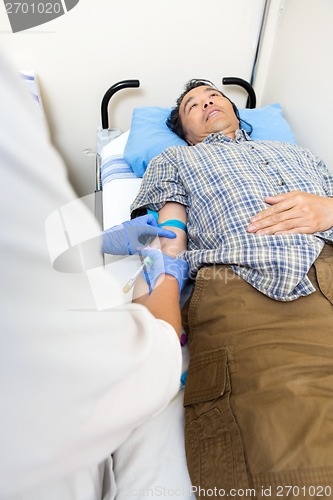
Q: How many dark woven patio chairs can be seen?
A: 0